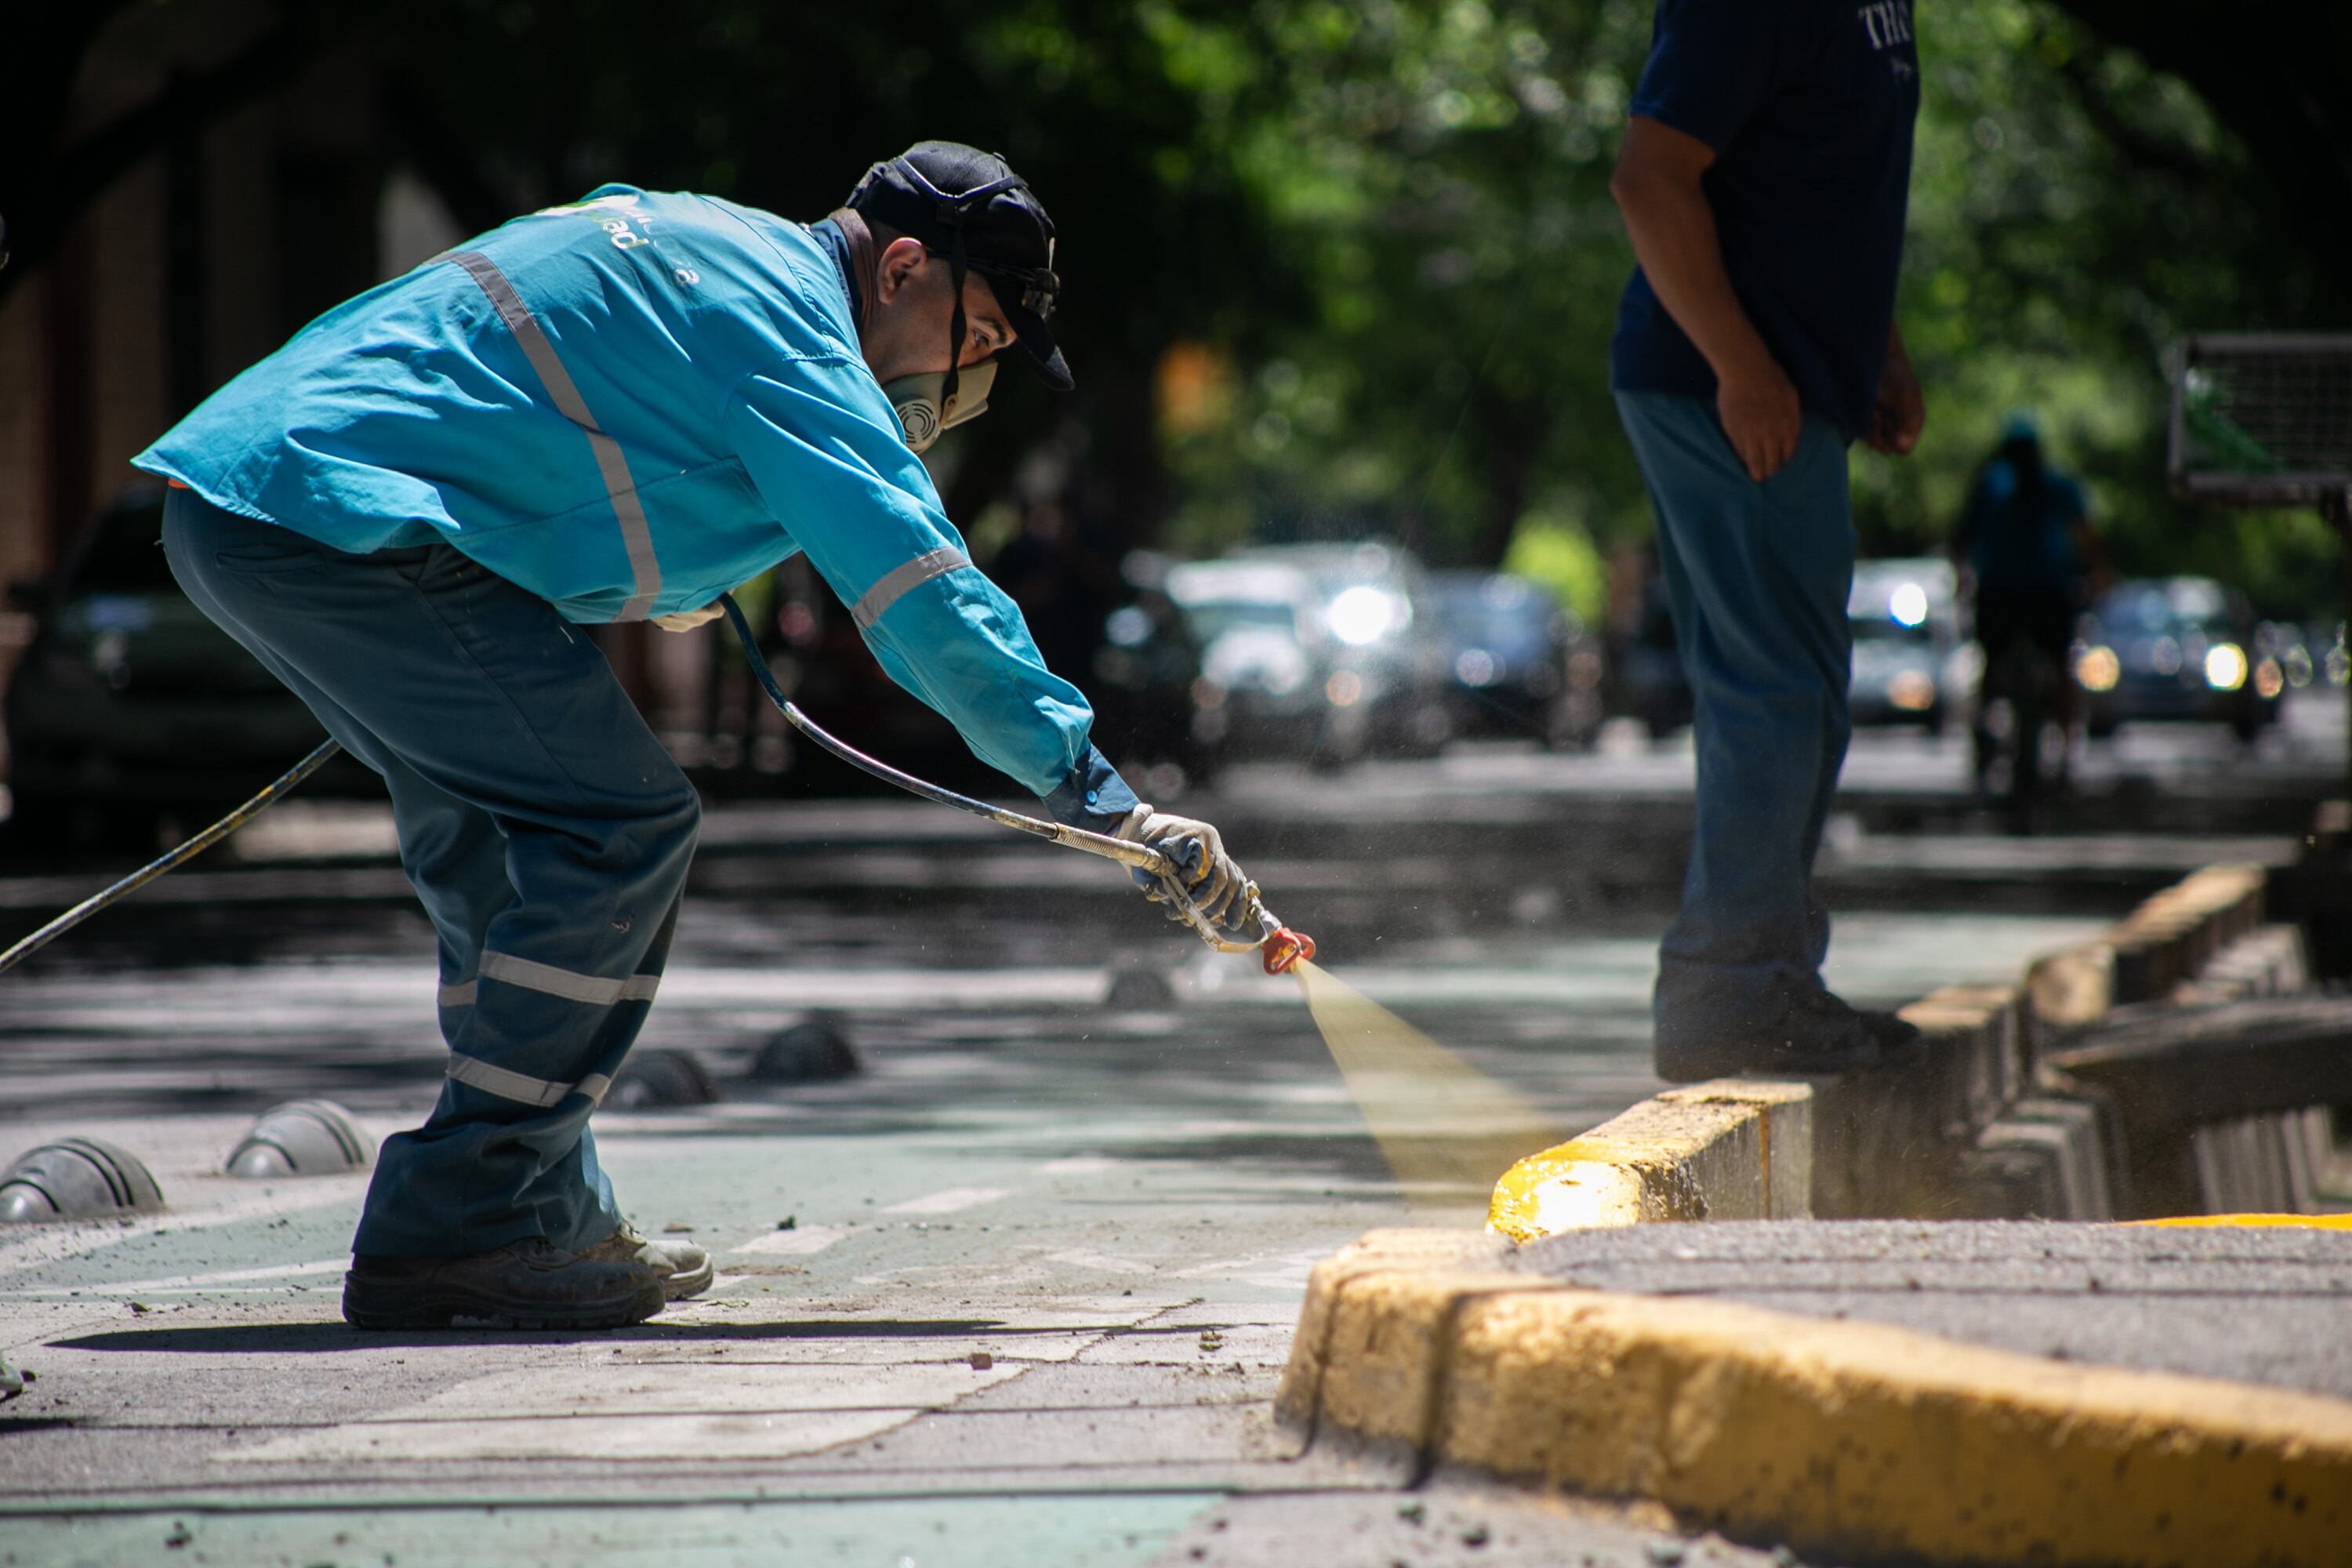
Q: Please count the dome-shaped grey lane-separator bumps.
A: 5